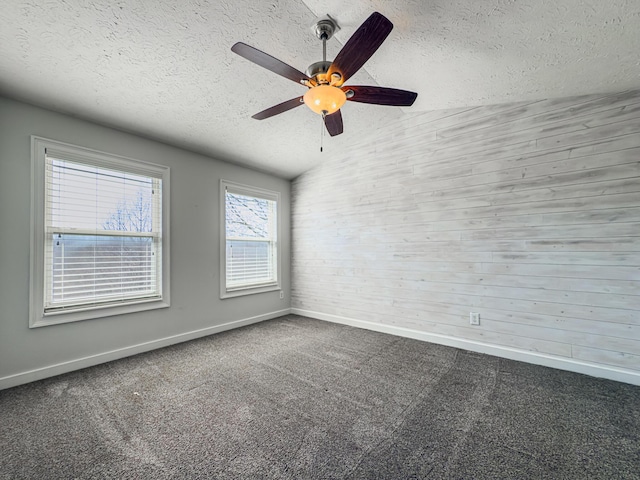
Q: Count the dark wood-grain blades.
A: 5